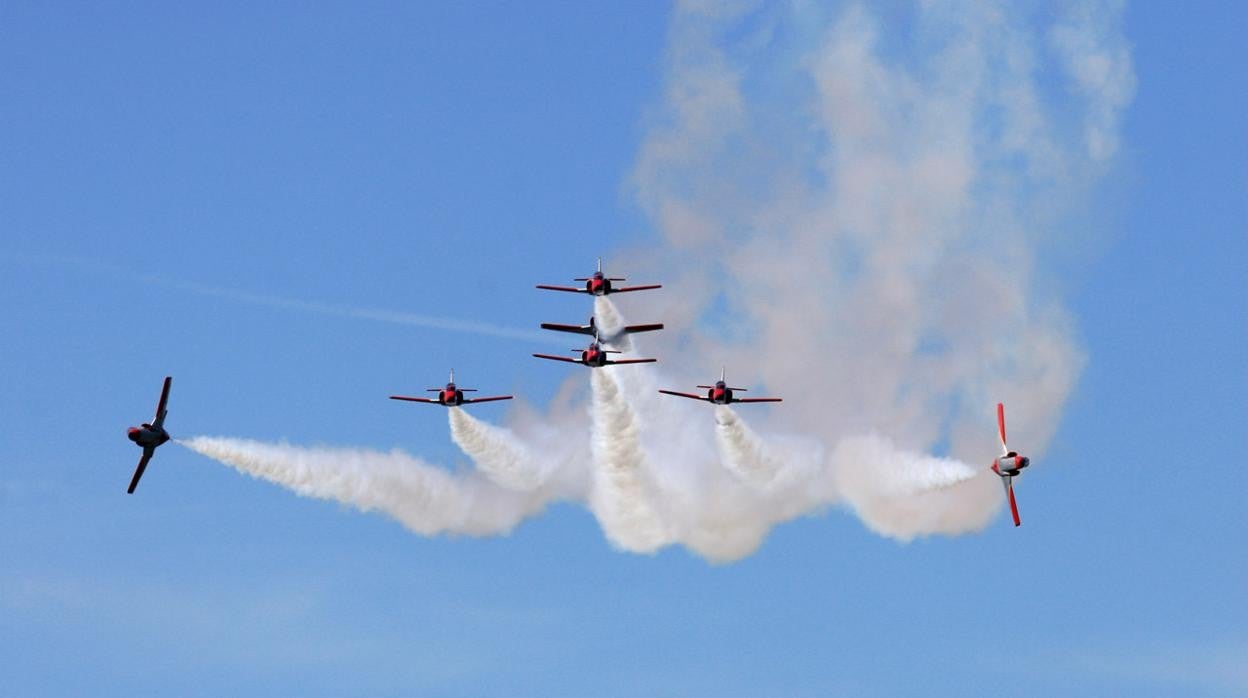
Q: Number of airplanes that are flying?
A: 7